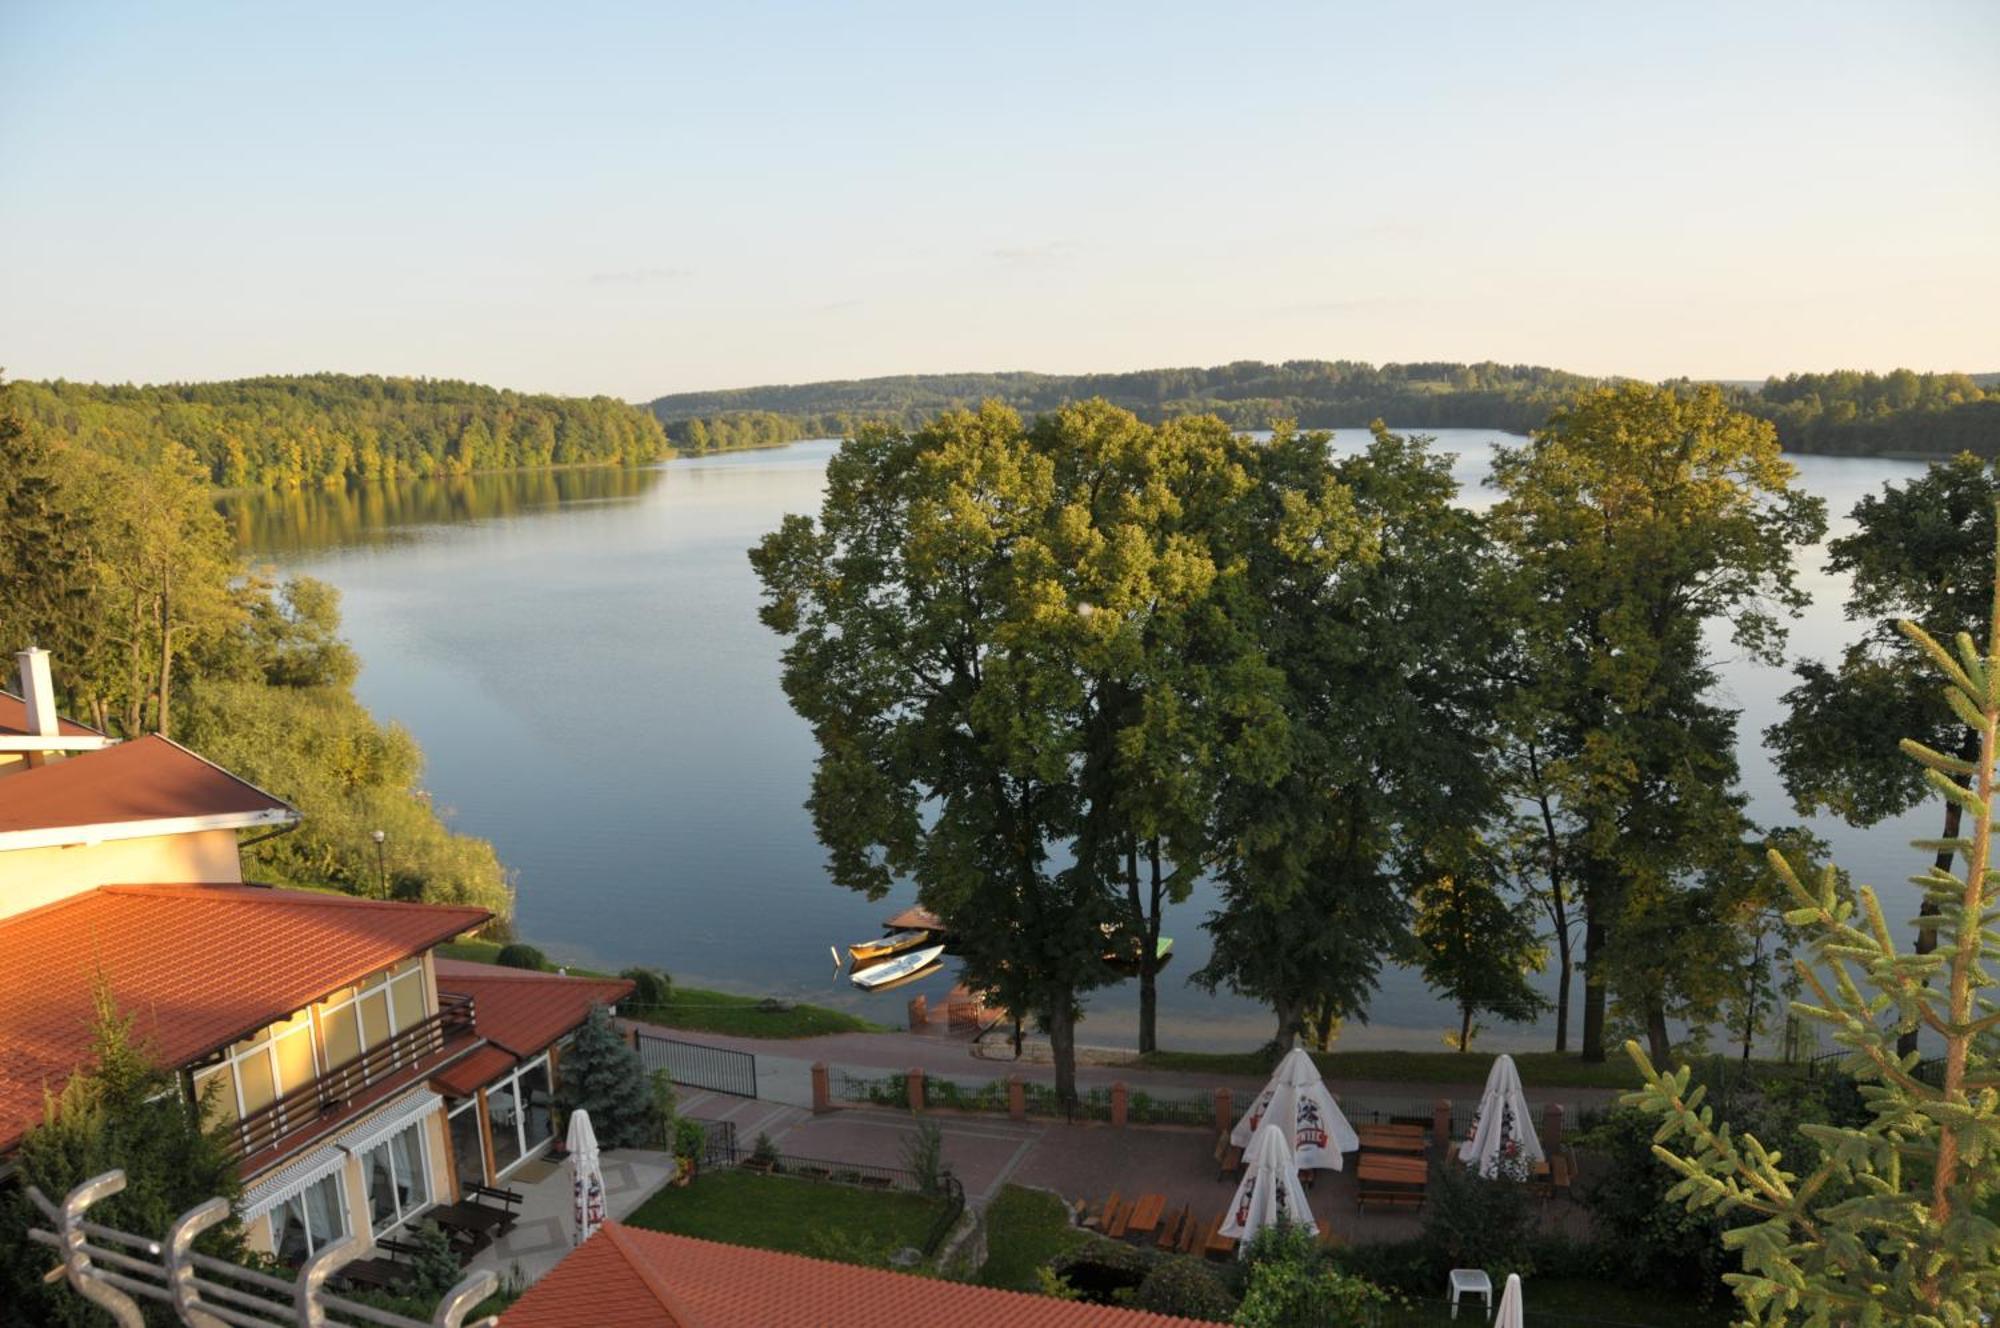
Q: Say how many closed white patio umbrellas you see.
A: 5